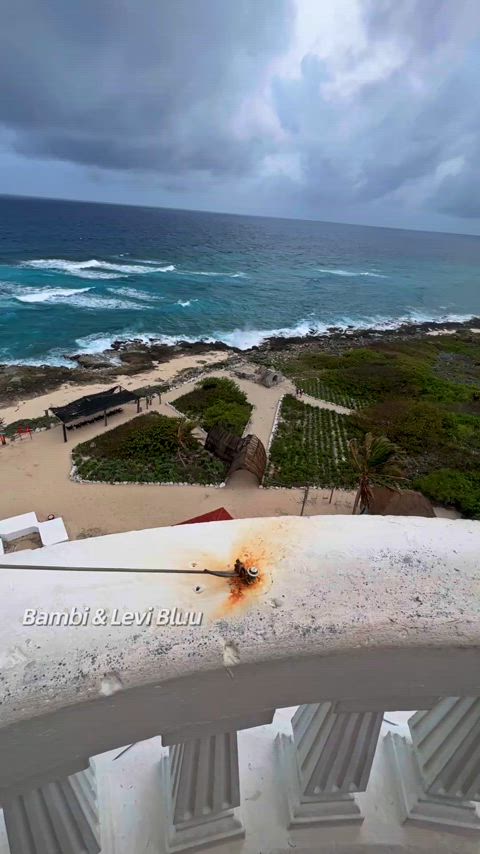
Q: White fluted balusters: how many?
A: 4